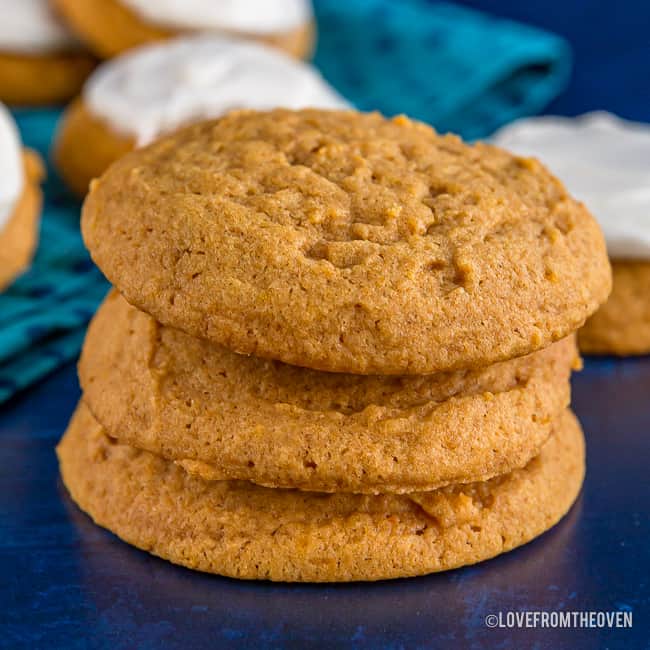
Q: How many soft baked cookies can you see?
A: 8